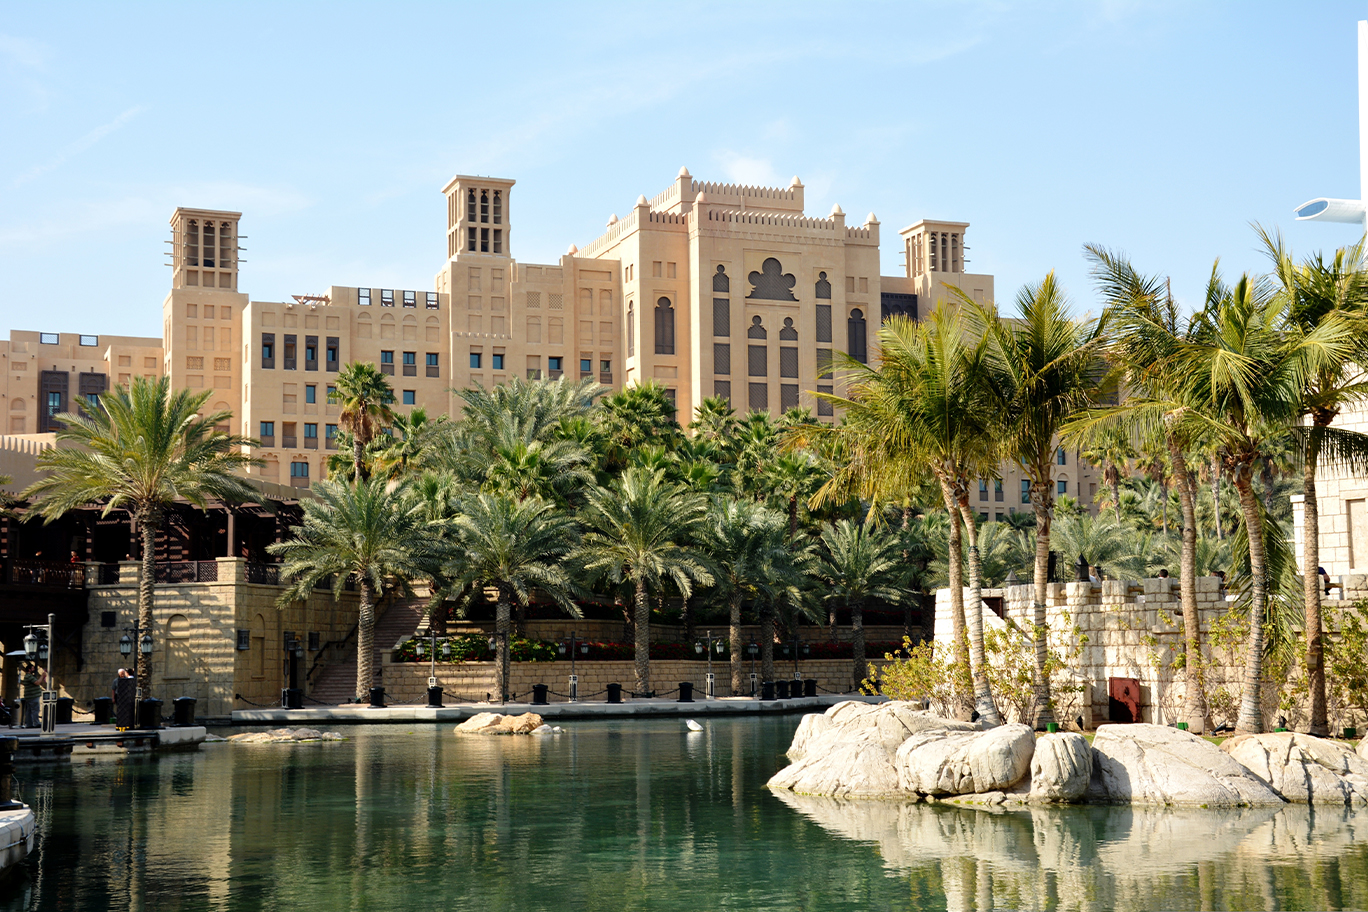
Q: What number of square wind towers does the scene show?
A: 3